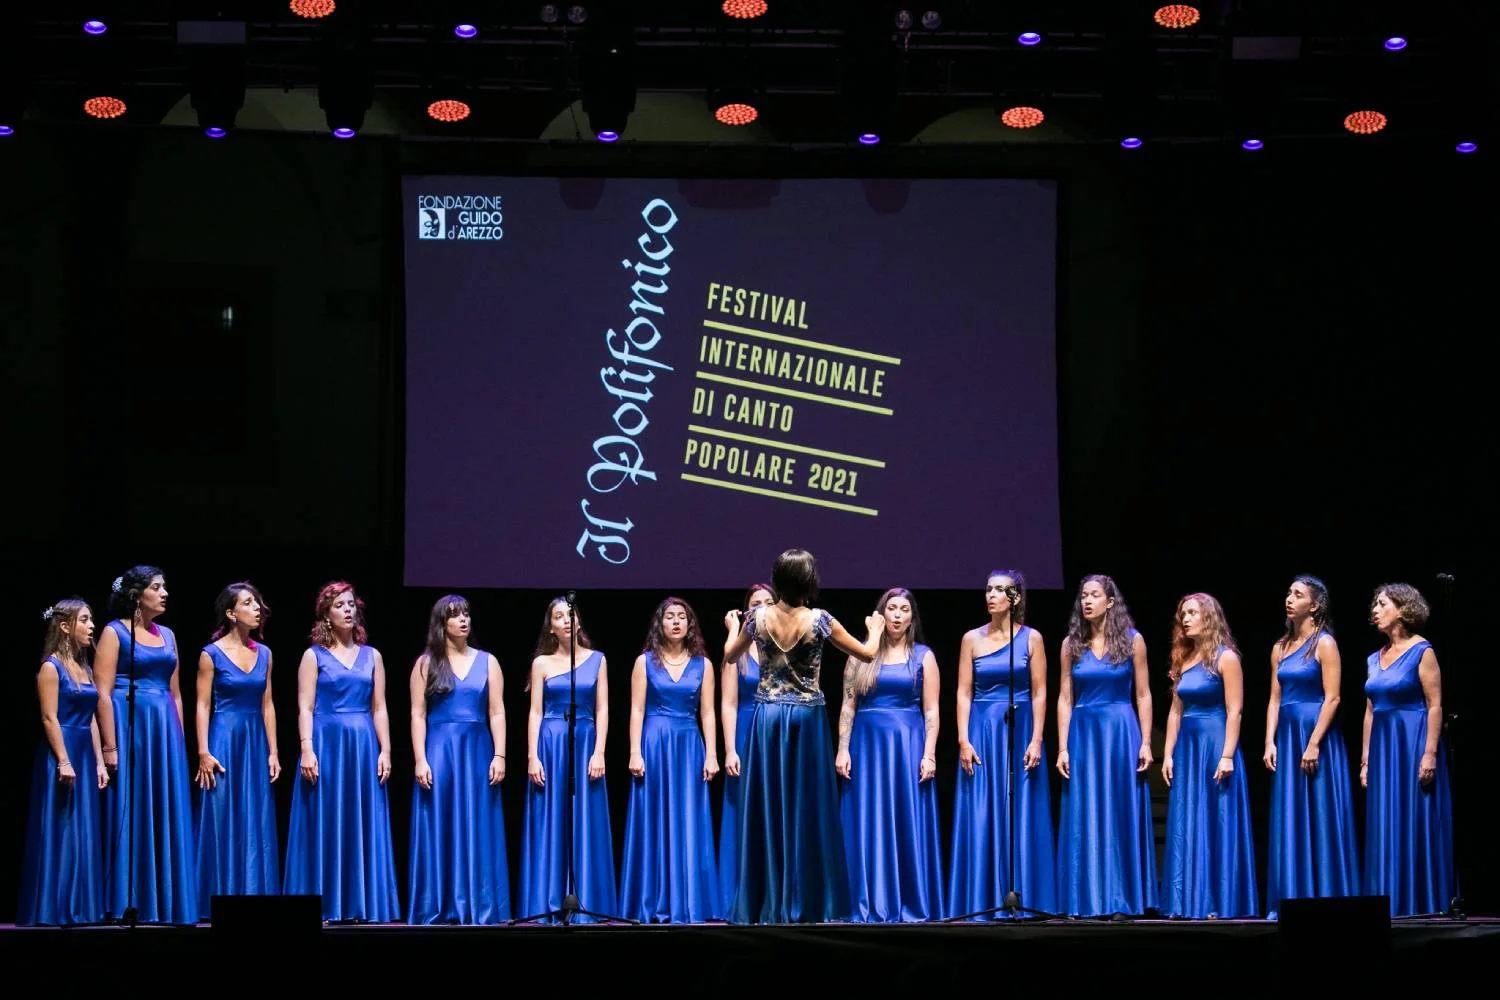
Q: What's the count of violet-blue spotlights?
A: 12